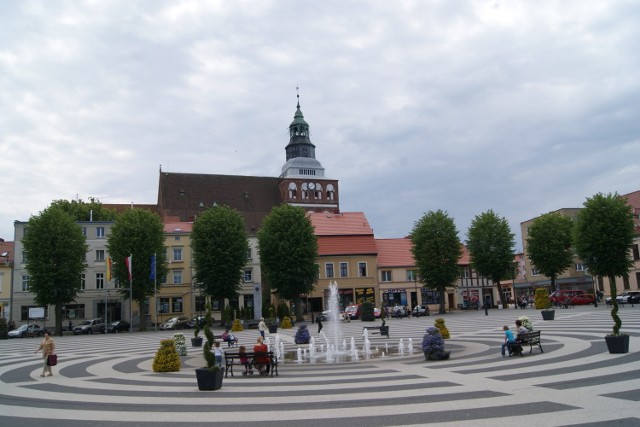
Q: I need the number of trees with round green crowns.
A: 8